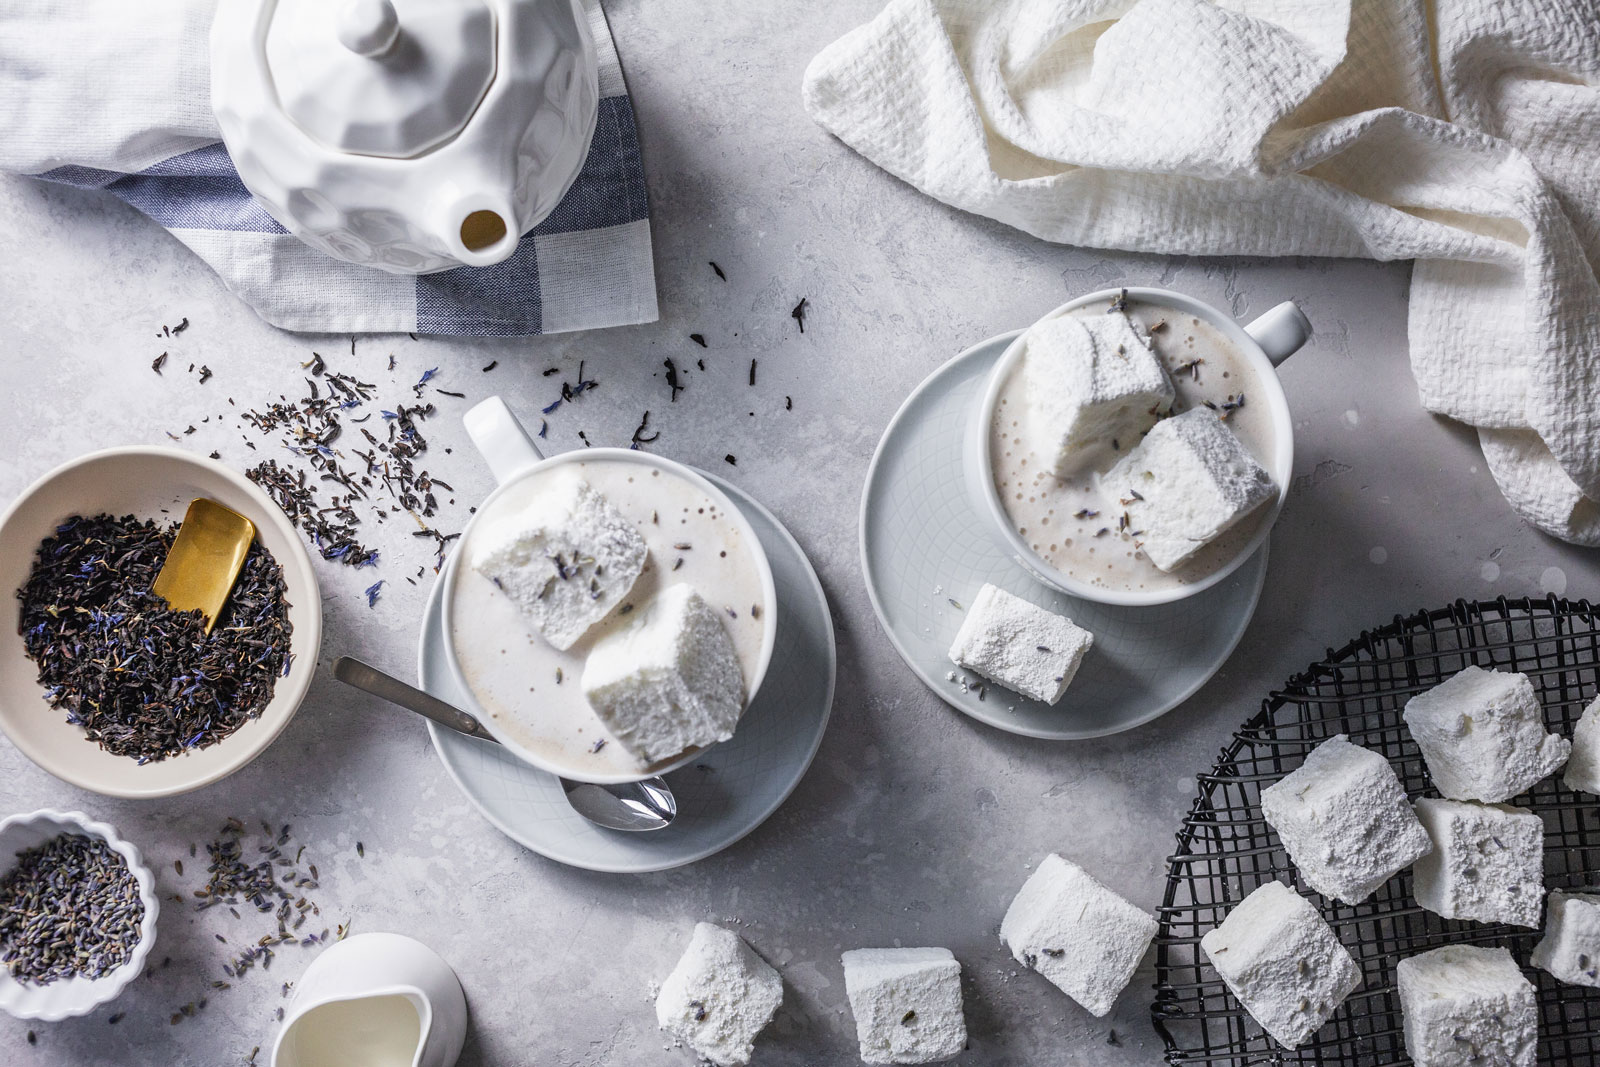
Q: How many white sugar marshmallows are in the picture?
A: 15